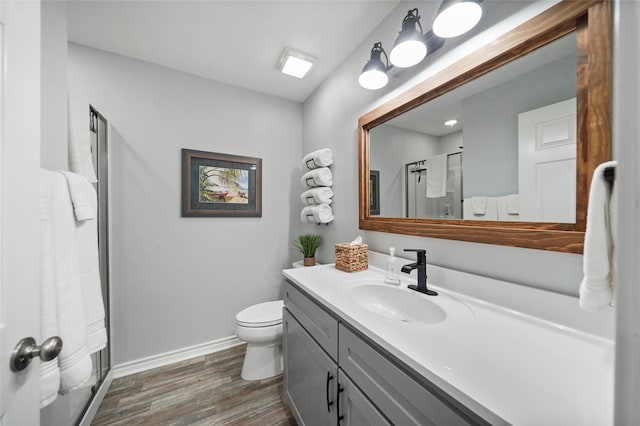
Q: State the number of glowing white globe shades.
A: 3